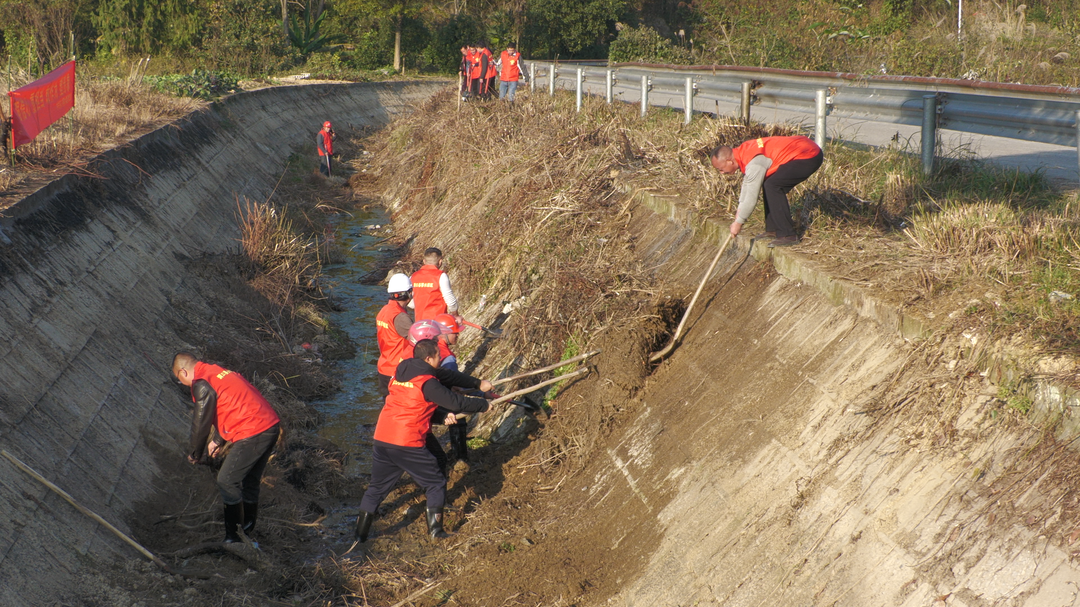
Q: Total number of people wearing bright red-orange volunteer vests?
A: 12